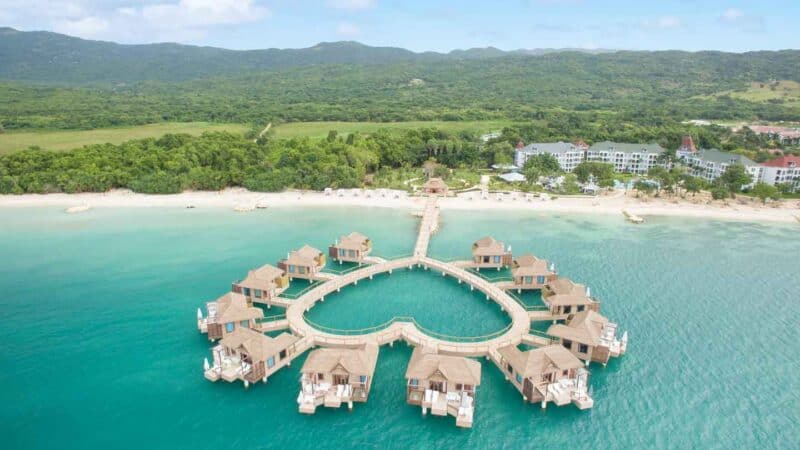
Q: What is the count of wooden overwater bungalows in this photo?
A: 12